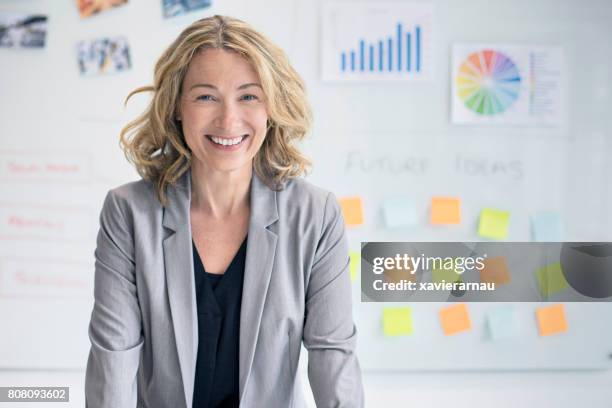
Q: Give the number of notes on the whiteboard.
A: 14